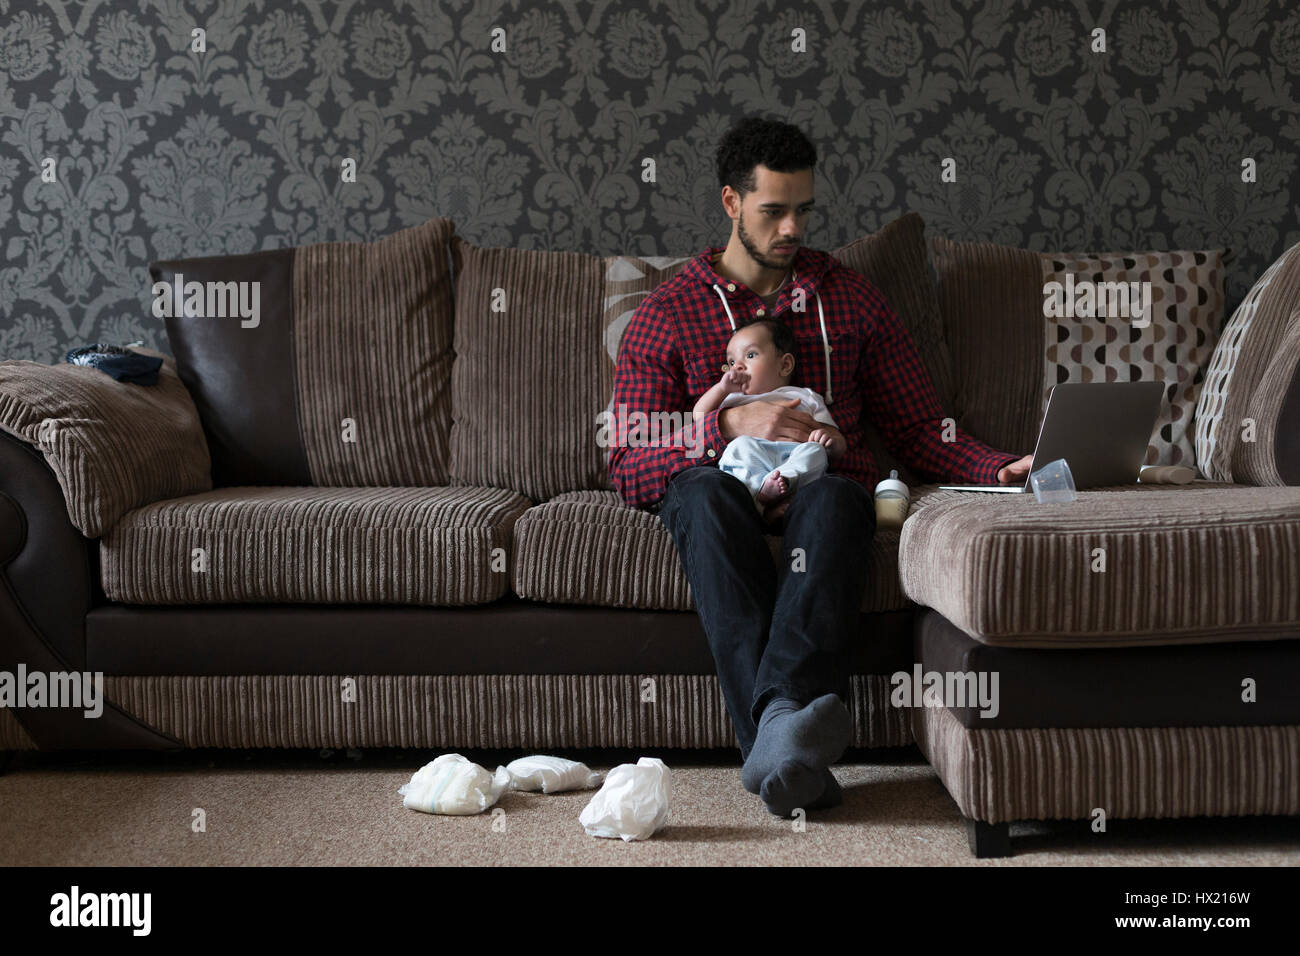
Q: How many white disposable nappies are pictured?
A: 3